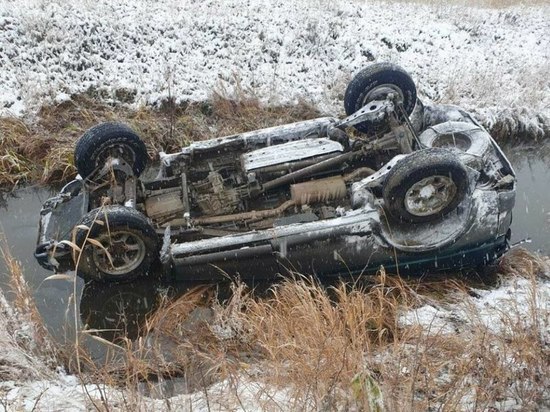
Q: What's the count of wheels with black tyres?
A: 4